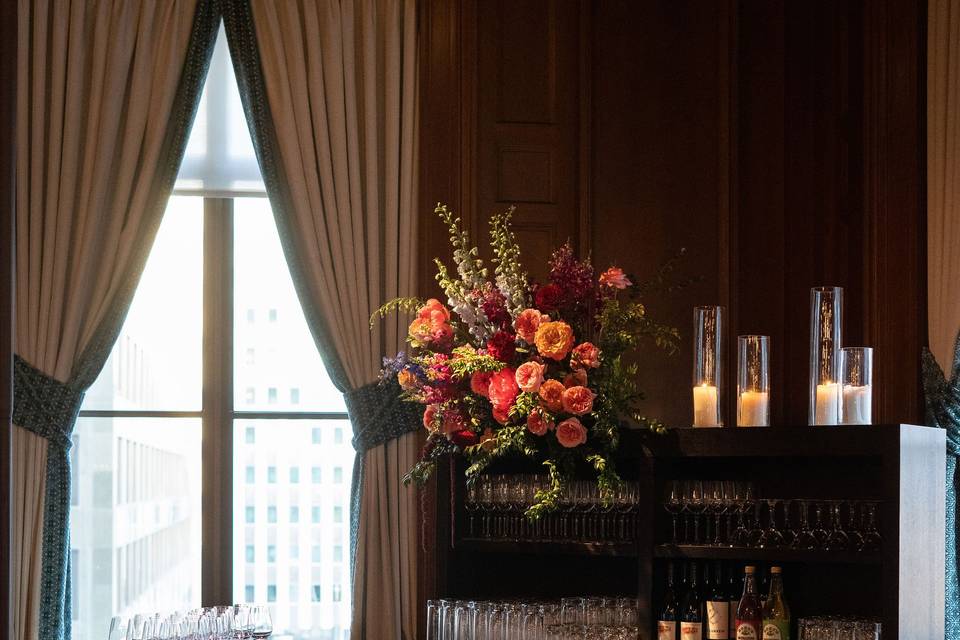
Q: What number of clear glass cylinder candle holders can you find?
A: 4